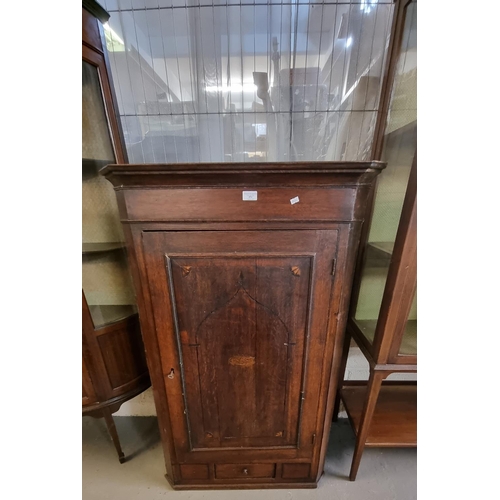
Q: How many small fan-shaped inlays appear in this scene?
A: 4